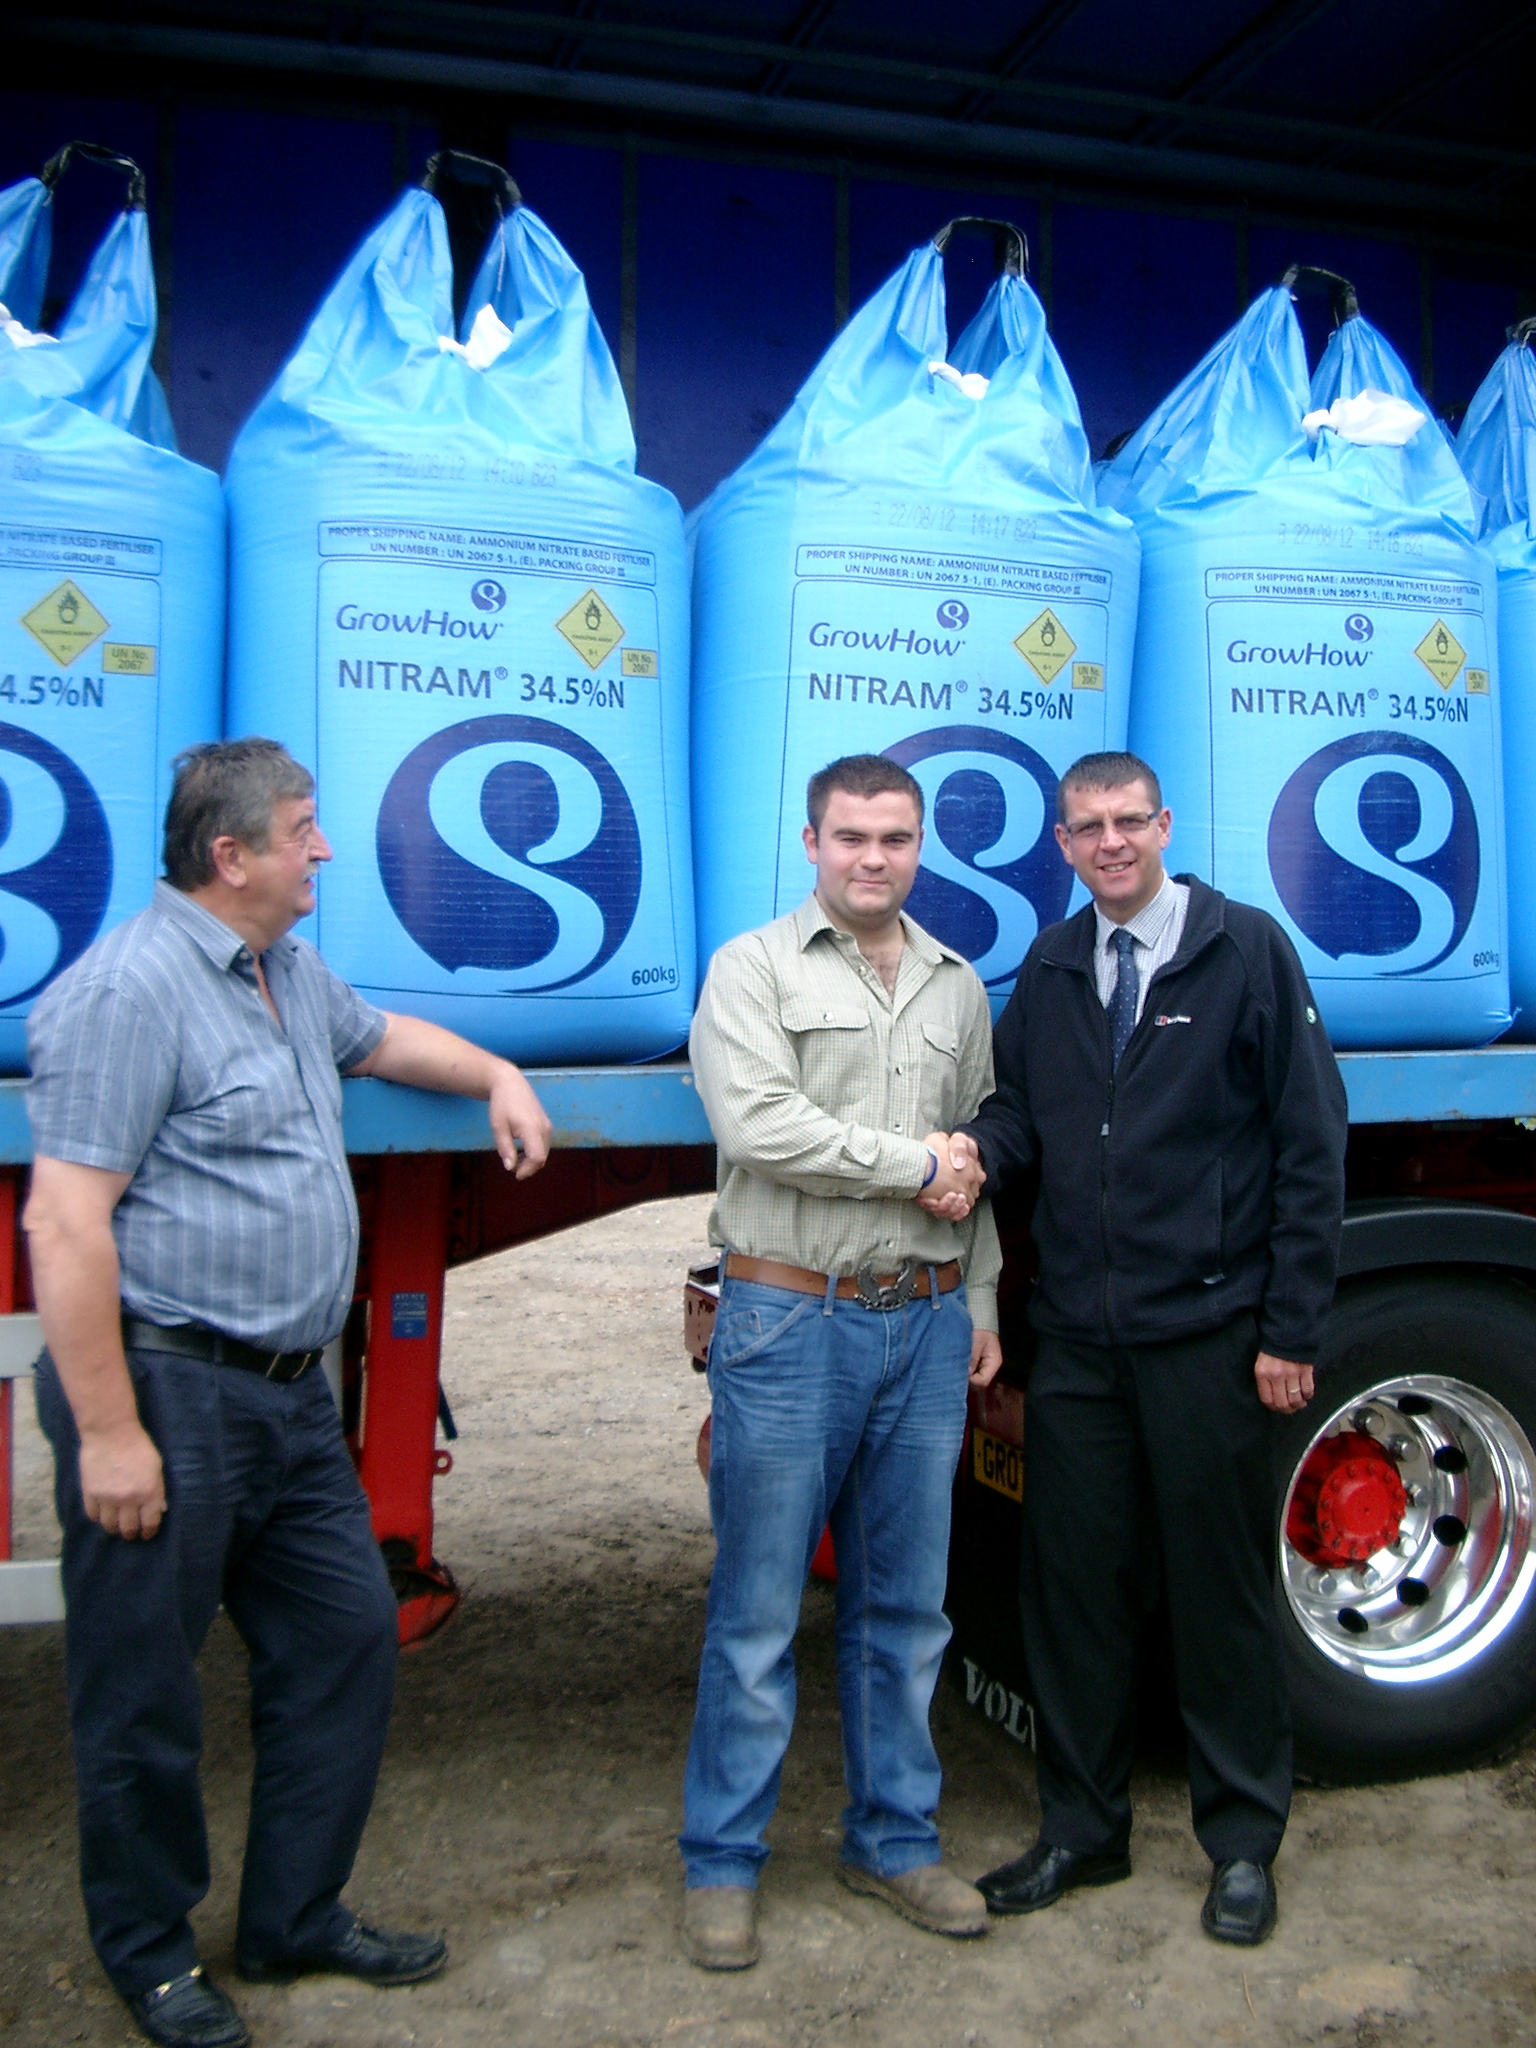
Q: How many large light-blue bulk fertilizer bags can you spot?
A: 5